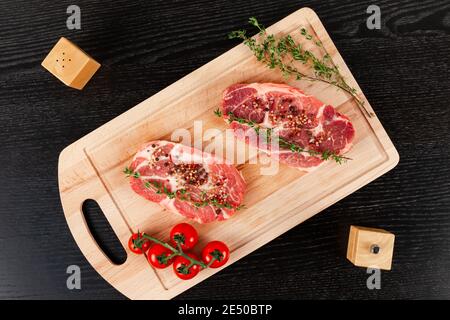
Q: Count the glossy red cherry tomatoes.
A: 5